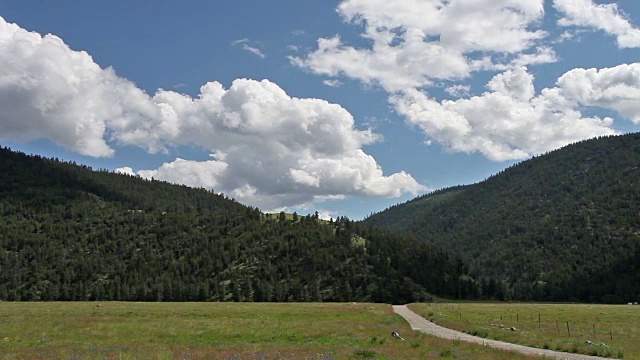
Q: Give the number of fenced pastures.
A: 1